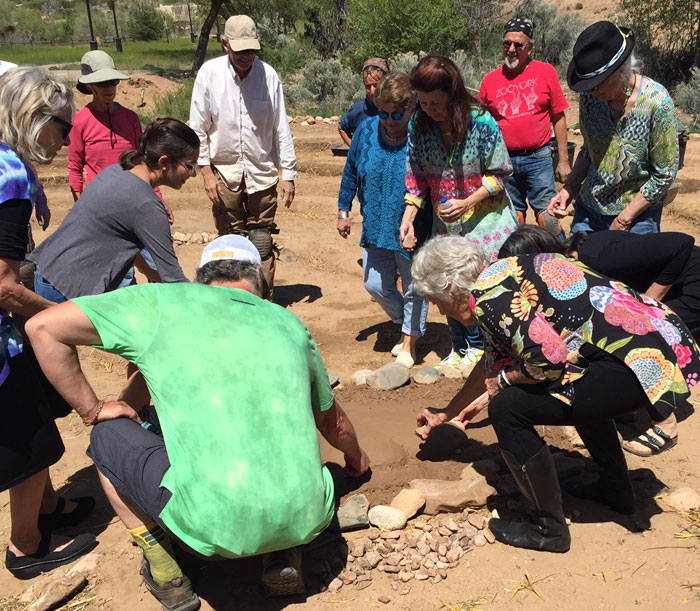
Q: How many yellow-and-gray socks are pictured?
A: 1